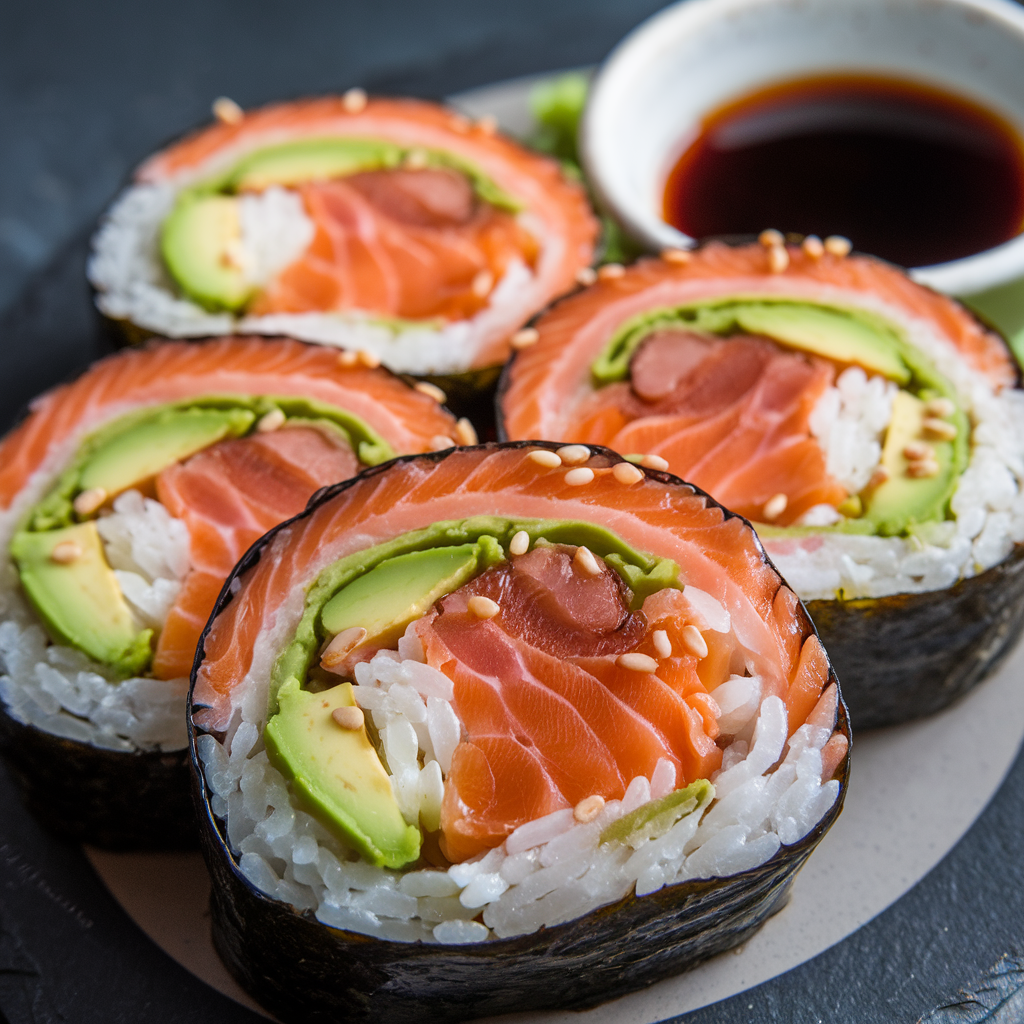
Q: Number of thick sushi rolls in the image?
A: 4